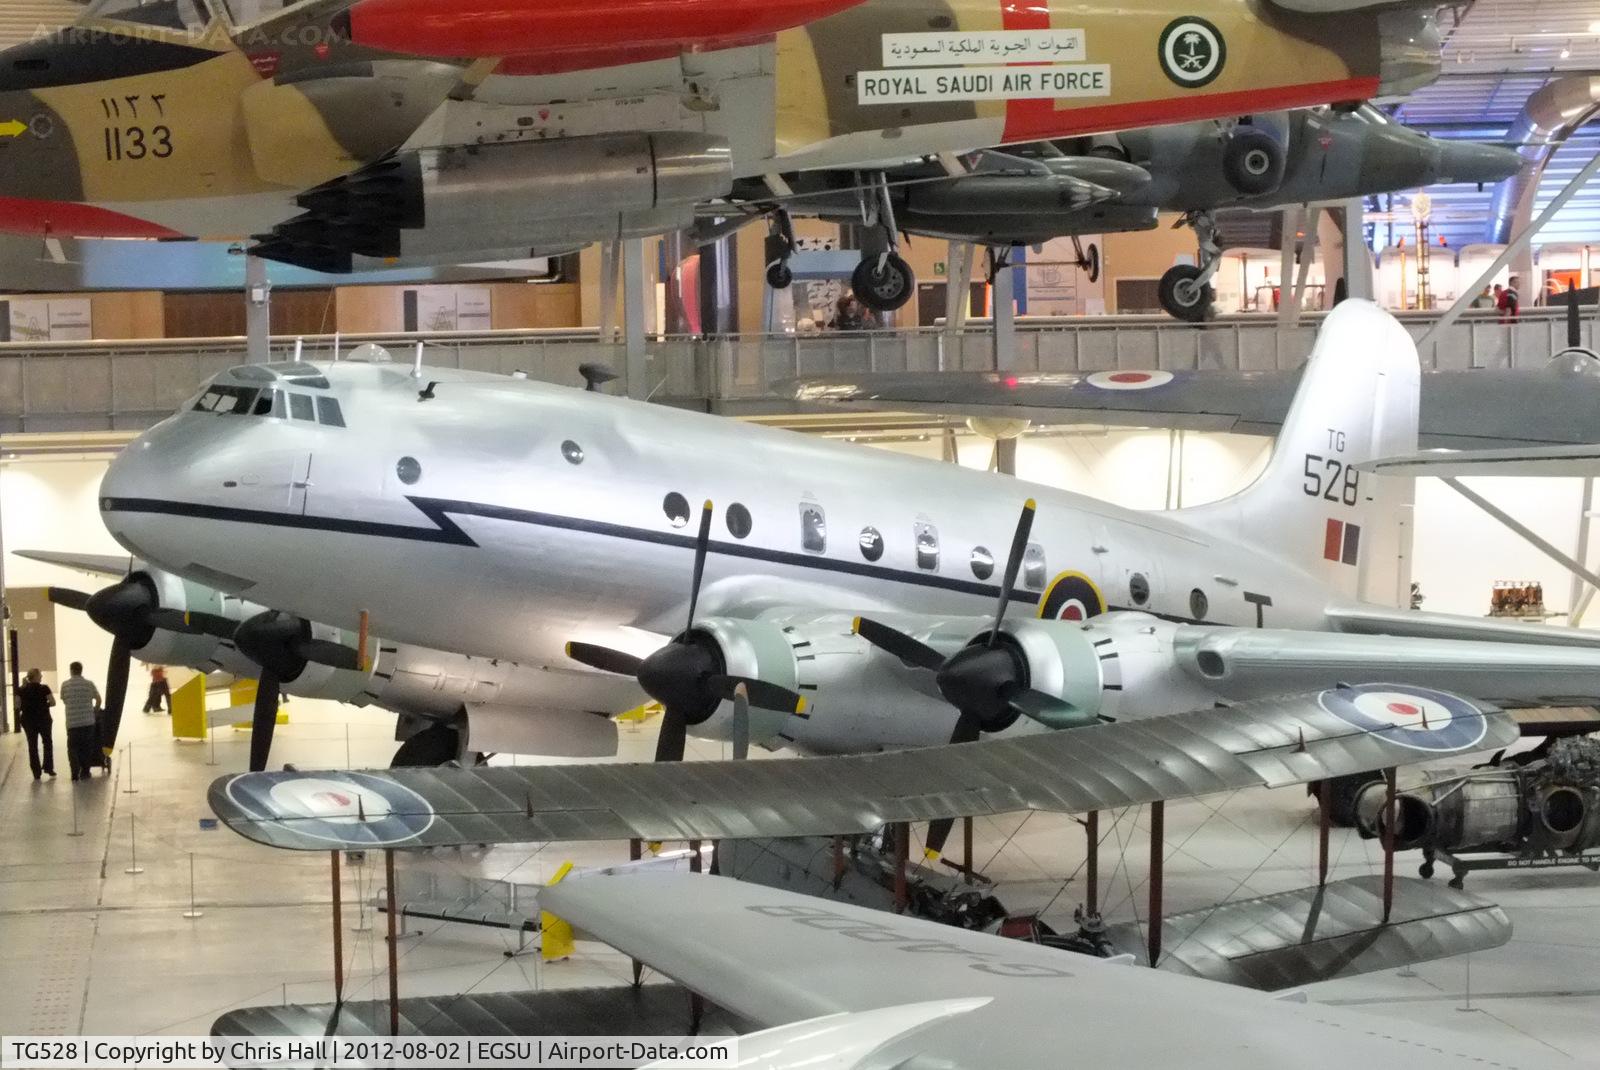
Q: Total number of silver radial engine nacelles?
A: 4